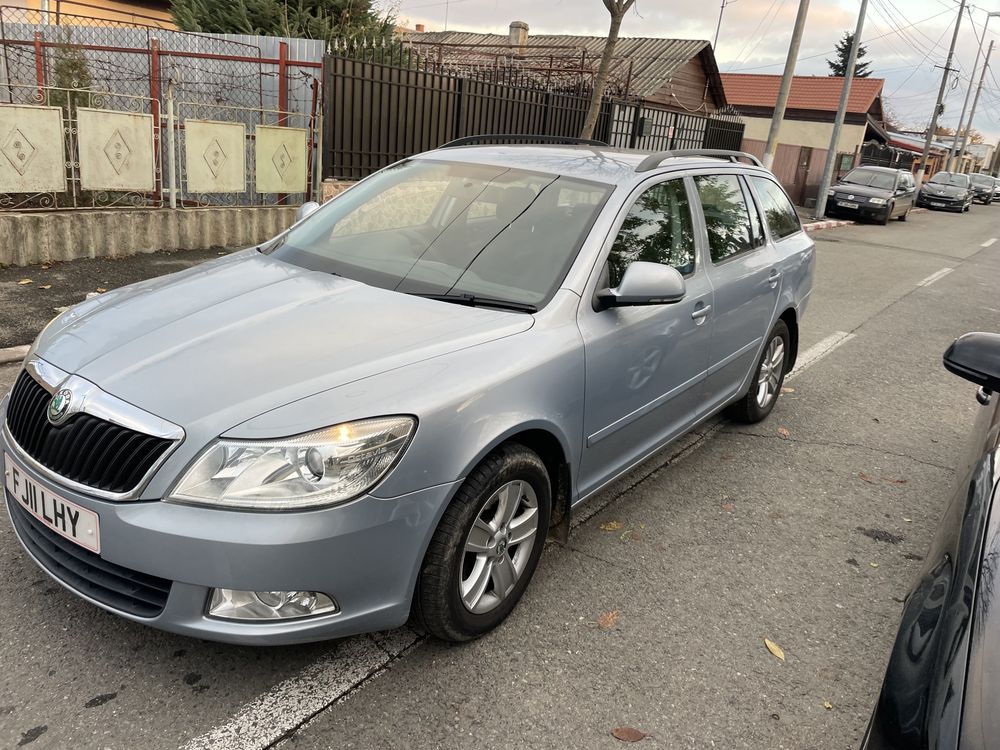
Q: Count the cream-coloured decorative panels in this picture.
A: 4